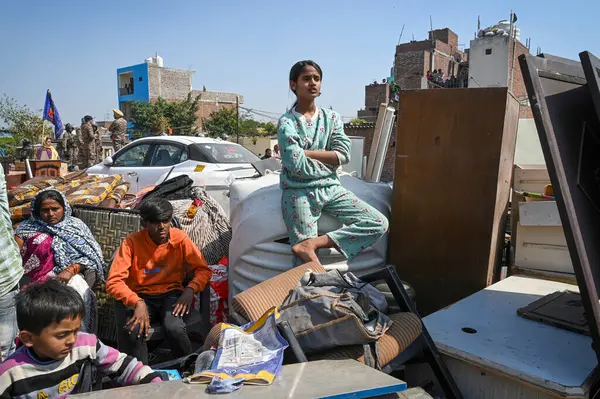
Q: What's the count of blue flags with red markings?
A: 1